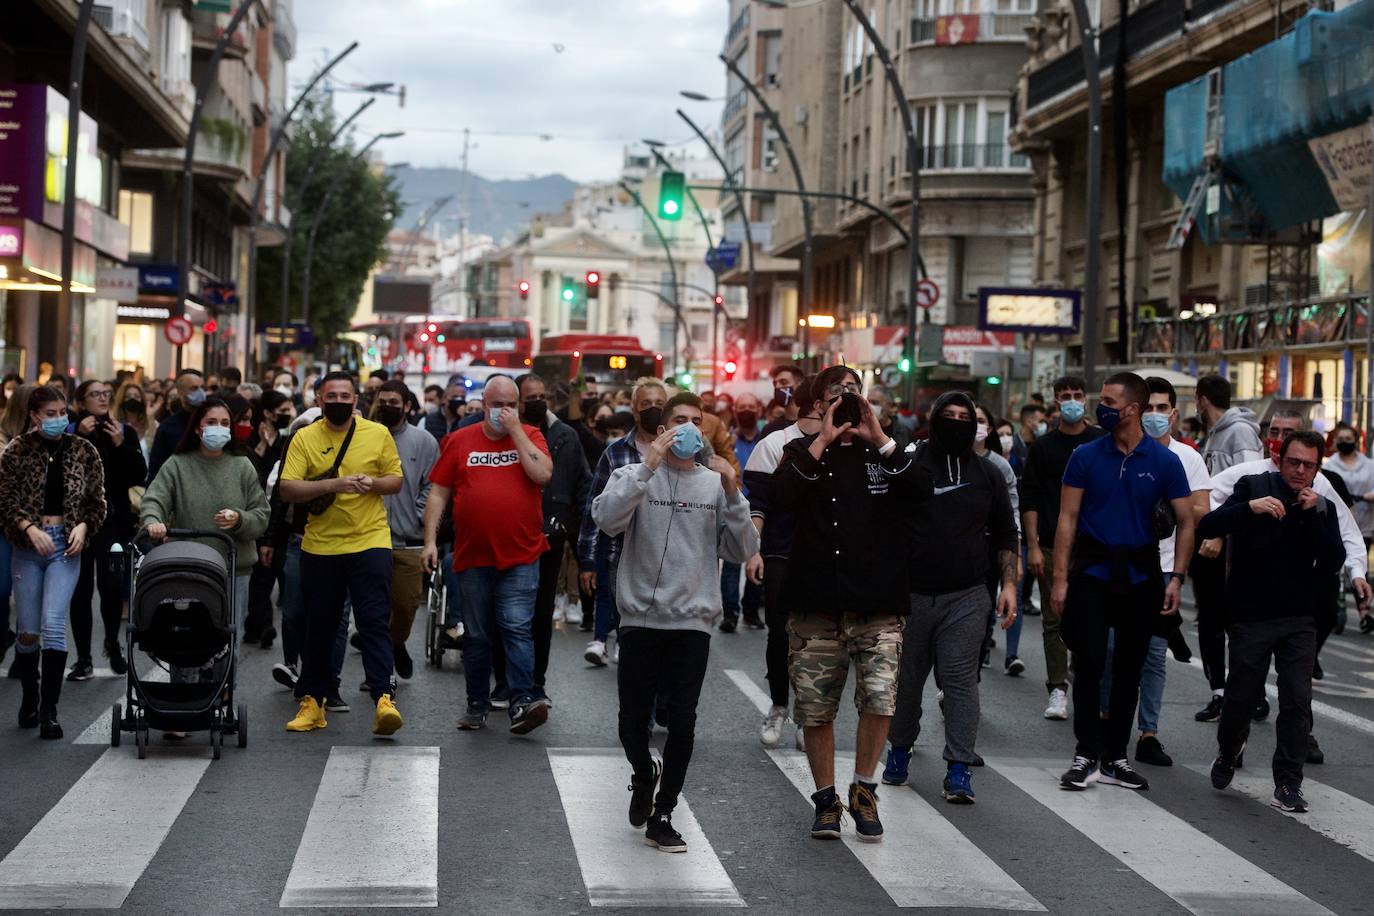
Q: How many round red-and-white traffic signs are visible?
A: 2